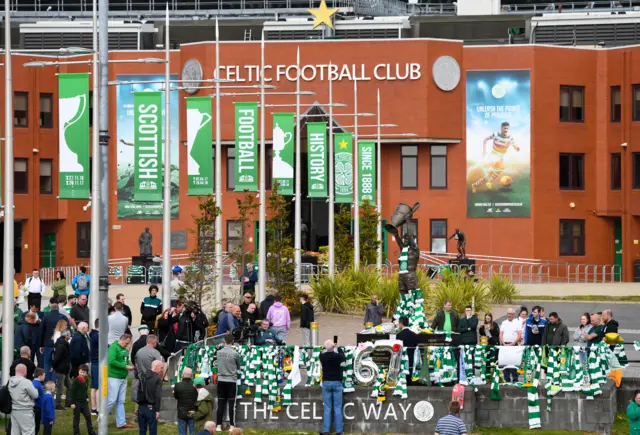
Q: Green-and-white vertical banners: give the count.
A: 8